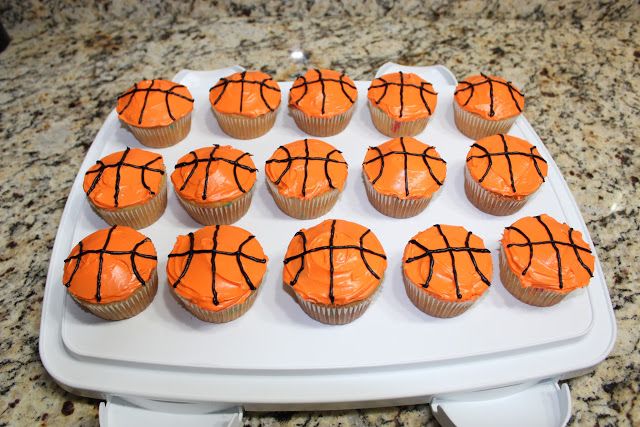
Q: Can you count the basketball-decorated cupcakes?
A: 15